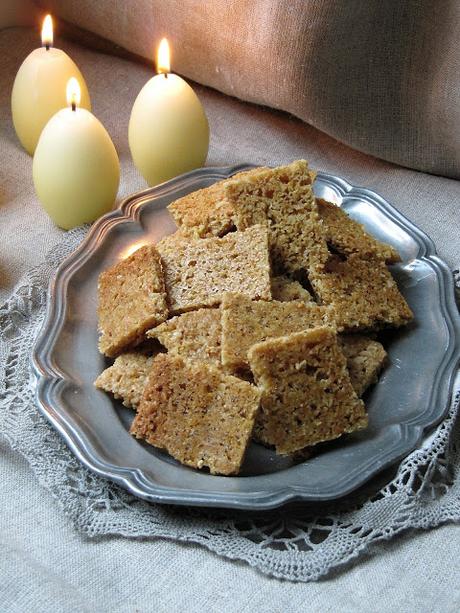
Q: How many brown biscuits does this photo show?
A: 13